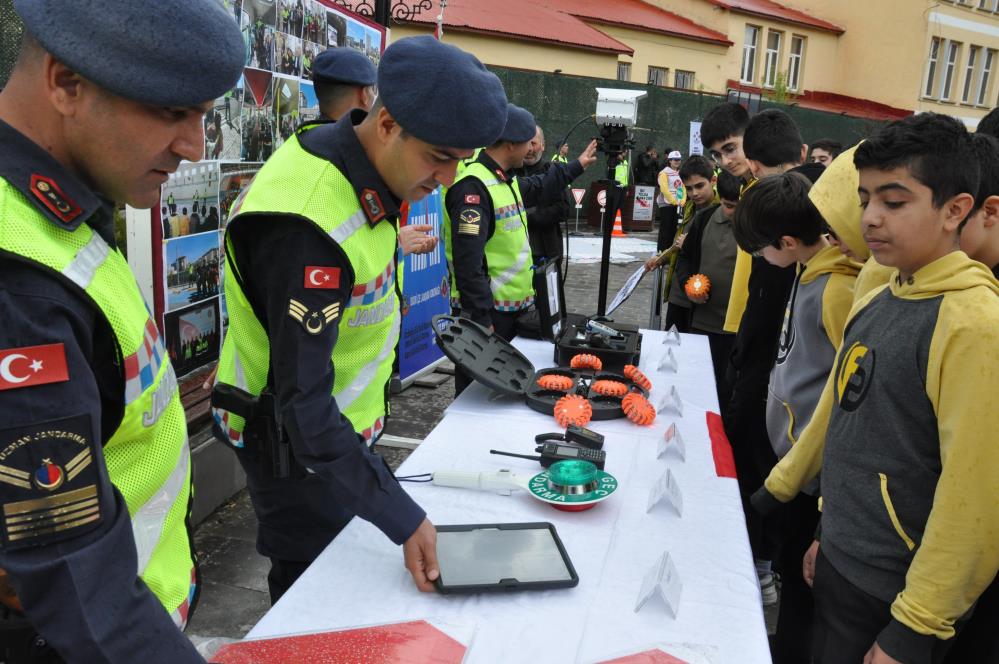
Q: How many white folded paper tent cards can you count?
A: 6